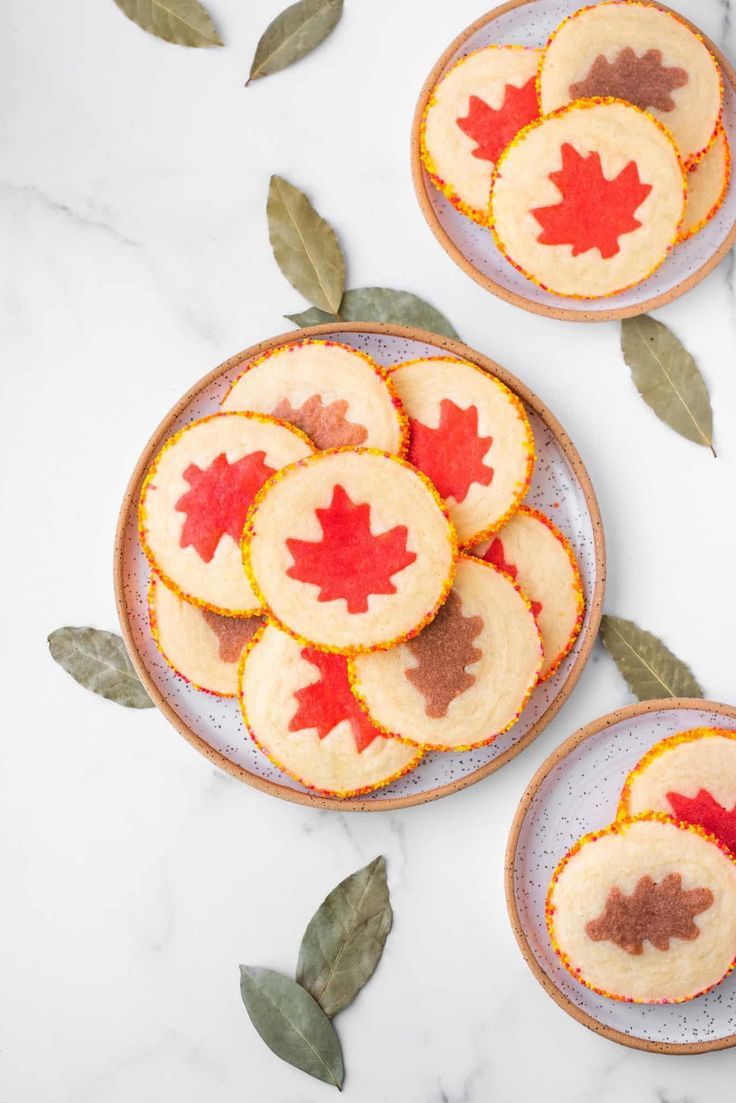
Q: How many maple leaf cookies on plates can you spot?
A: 8